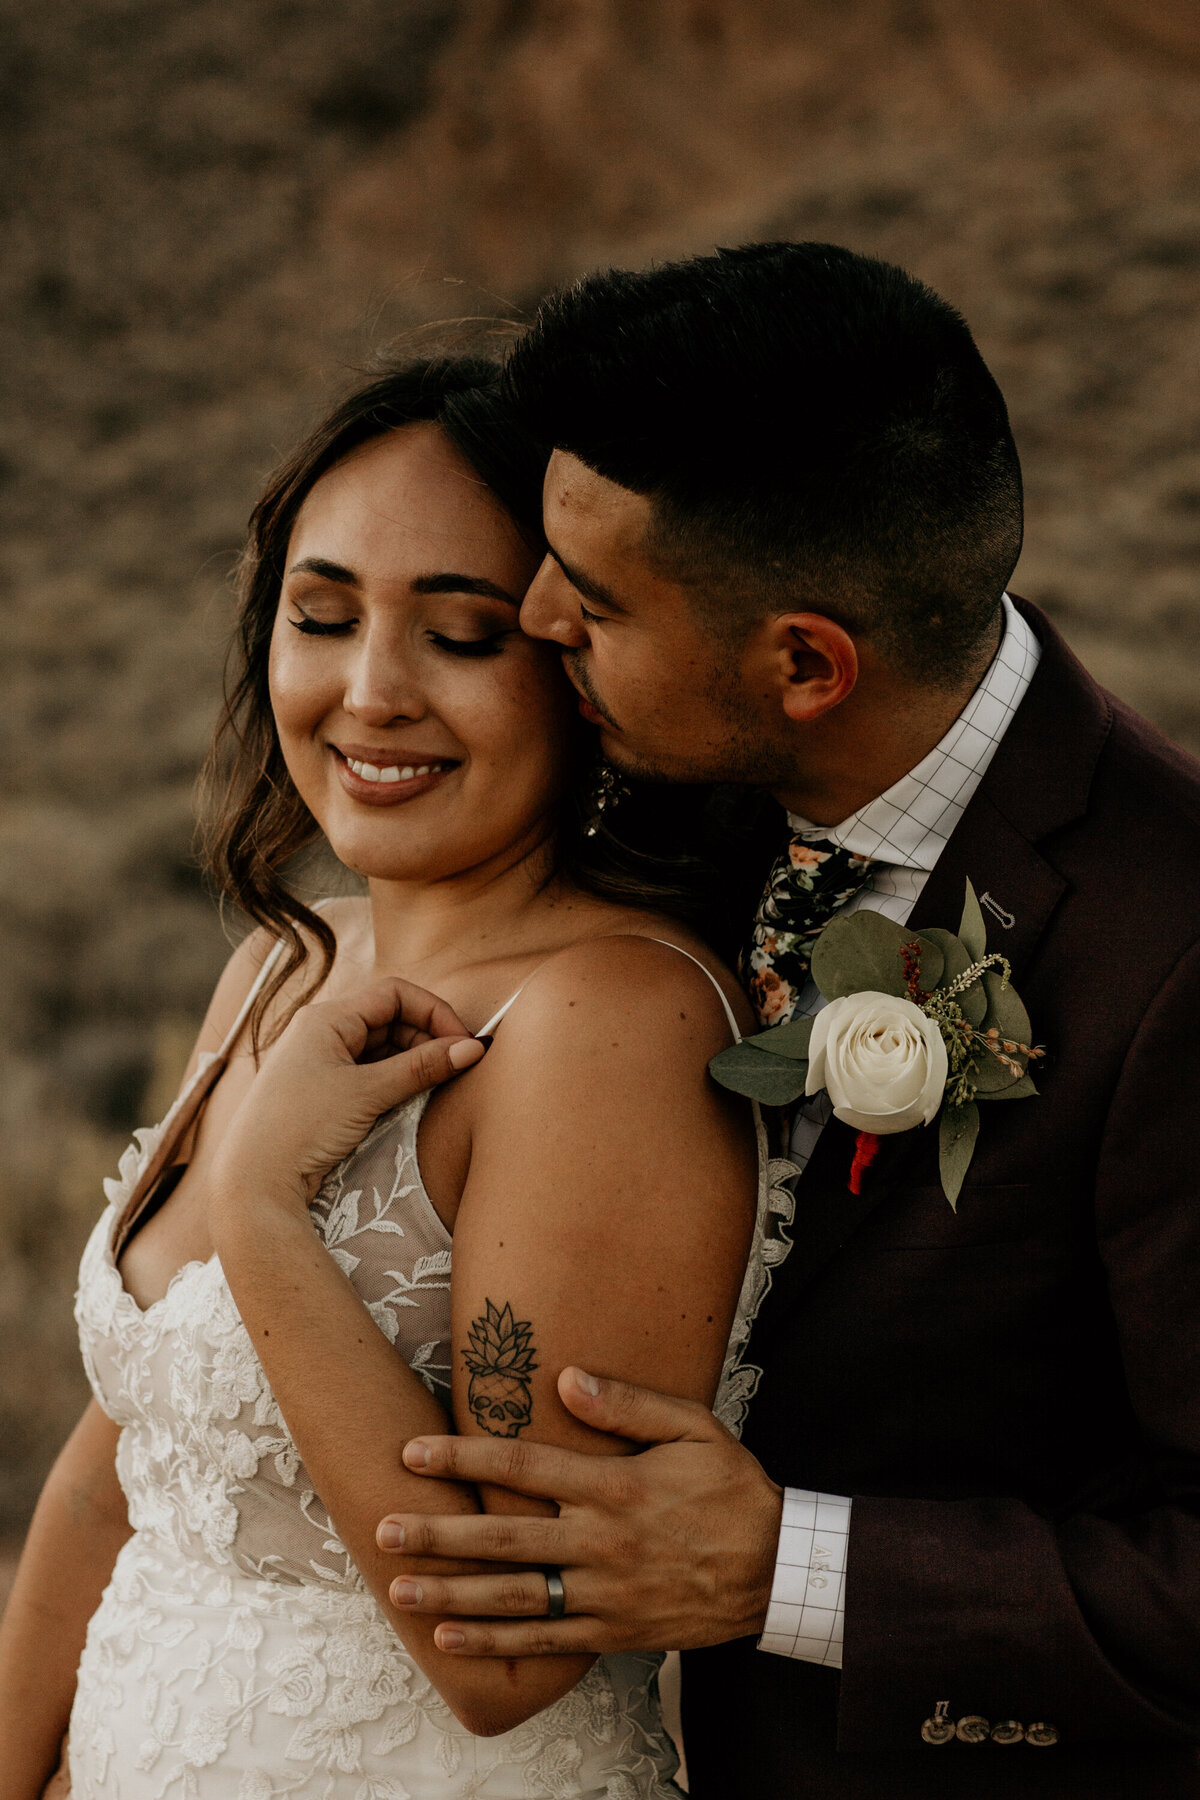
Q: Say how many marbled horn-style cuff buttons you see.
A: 4